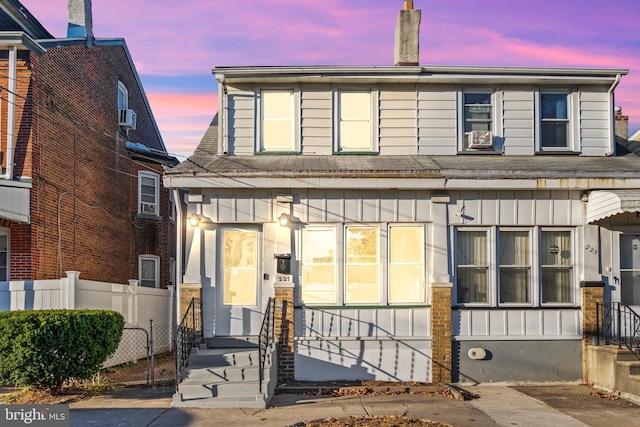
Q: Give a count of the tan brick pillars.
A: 4